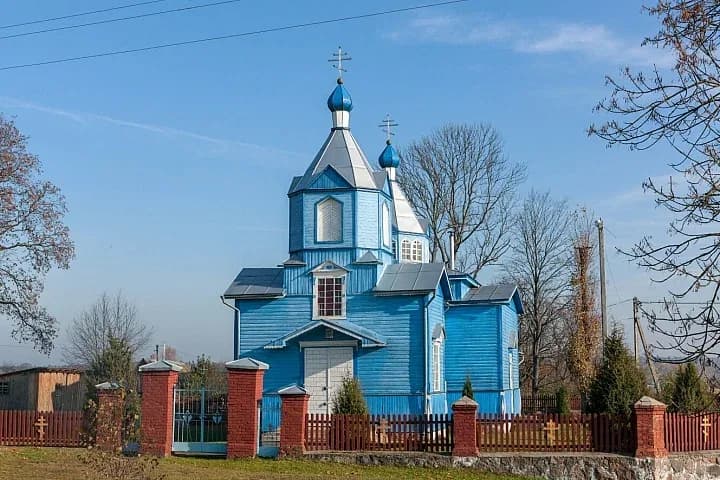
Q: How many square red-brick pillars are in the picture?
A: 6